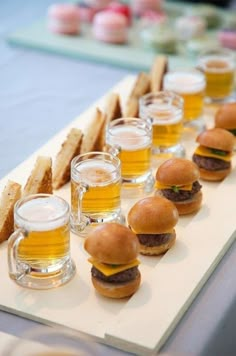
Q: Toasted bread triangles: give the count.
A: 7